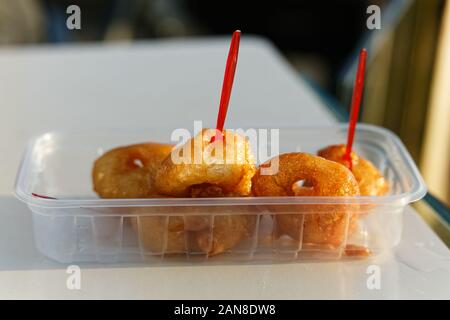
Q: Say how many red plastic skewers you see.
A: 2